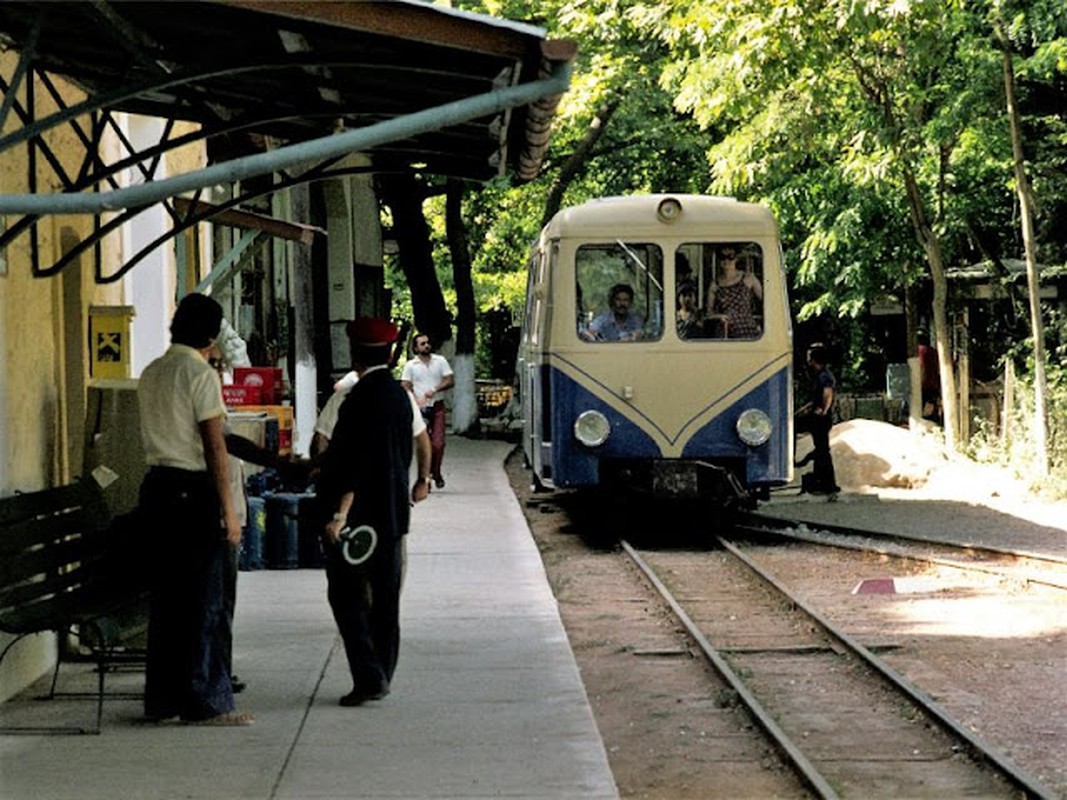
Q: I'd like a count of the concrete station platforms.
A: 1